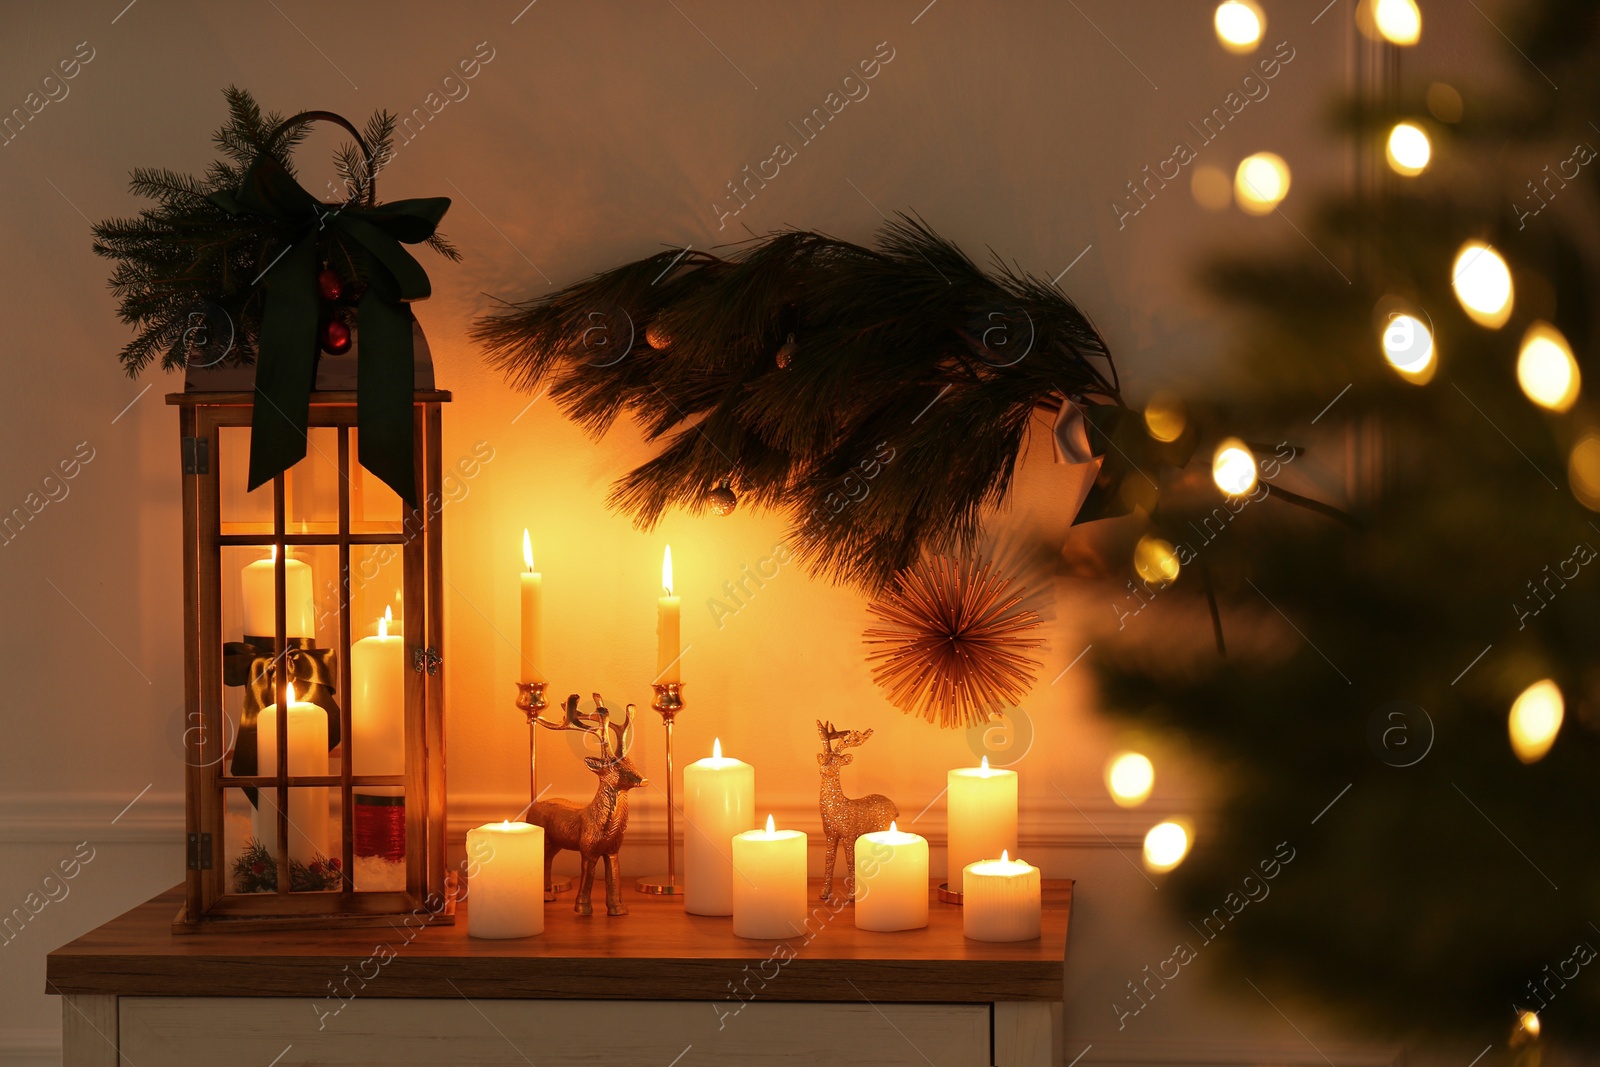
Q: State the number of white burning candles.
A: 11